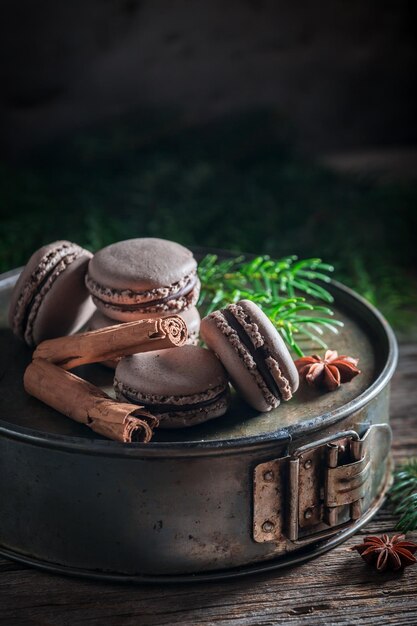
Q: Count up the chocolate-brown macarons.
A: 5